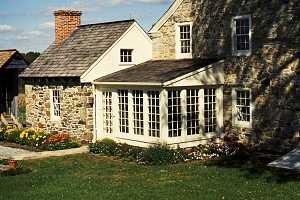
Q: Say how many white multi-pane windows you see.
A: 12